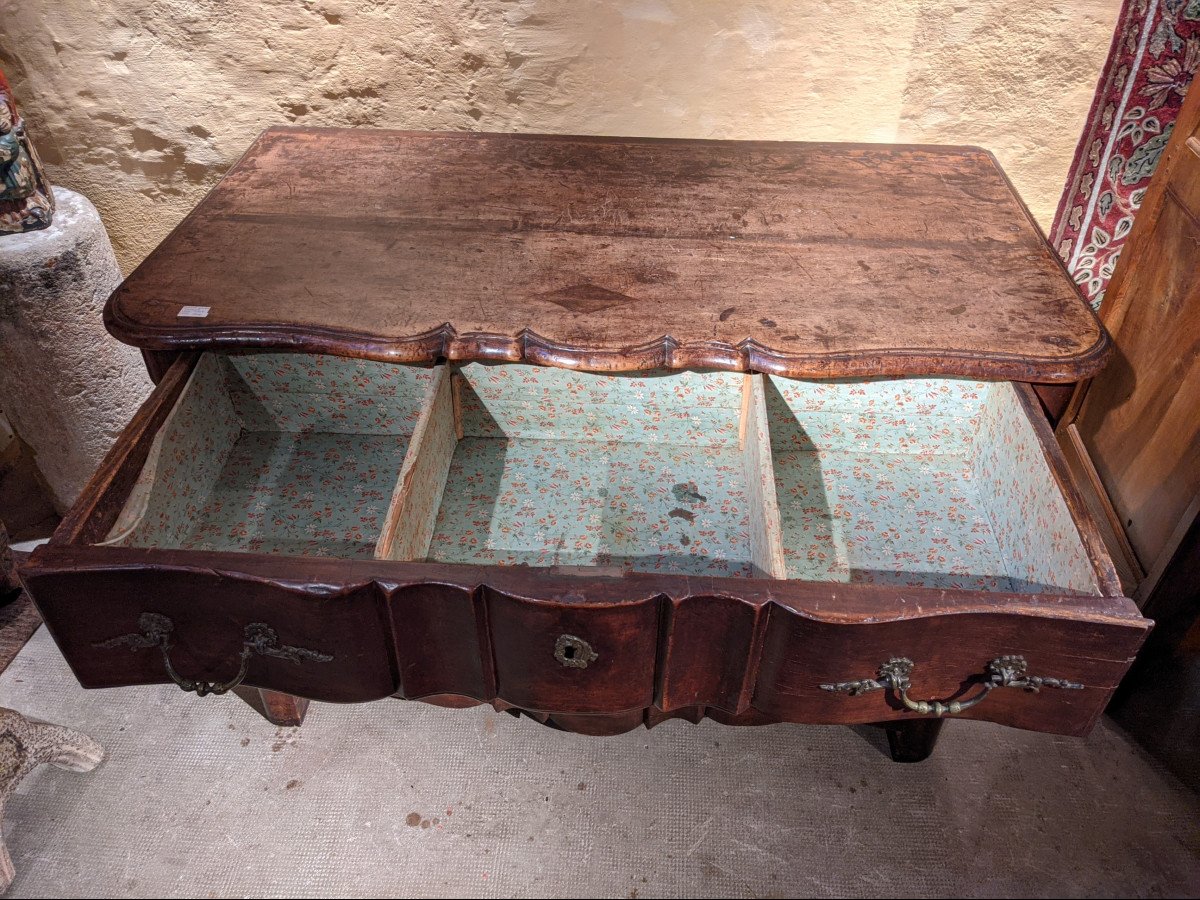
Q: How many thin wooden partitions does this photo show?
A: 2